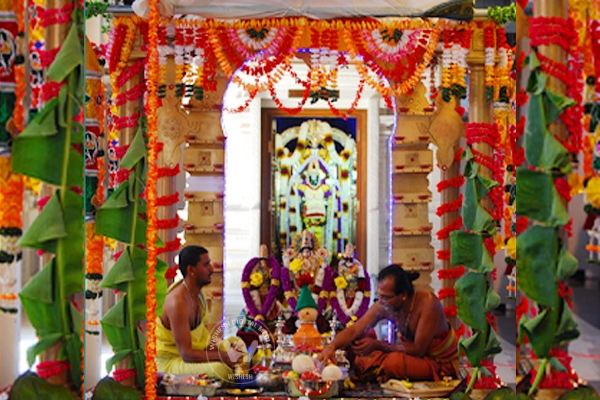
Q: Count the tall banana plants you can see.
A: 4